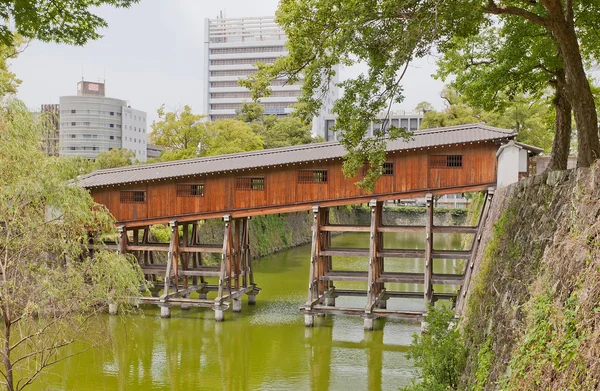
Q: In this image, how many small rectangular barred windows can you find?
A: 6